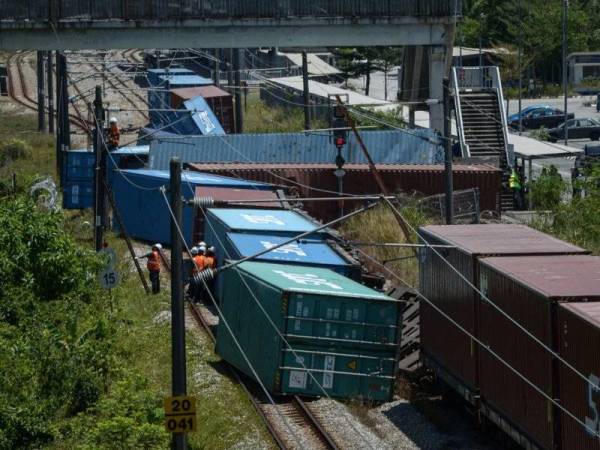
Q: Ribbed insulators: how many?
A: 2